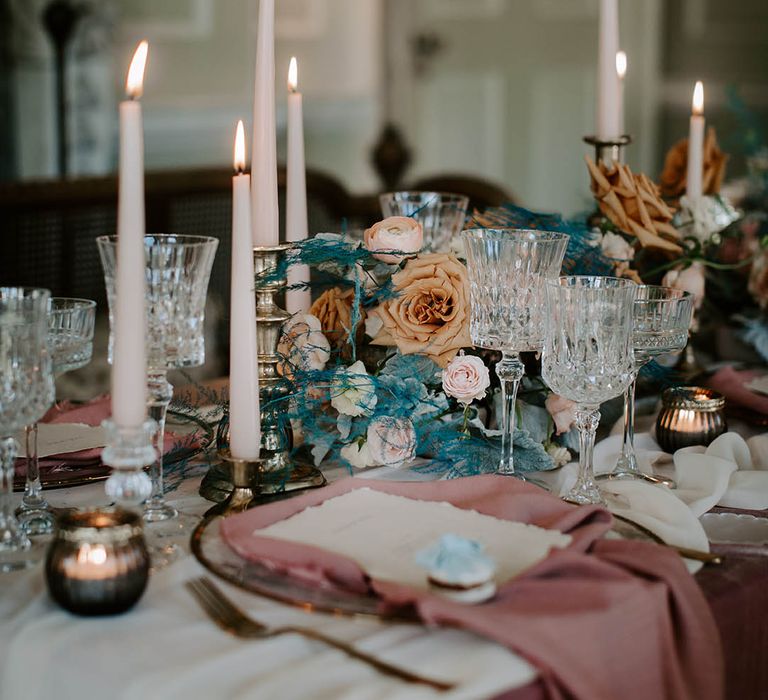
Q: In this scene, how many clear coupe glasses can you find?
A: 2